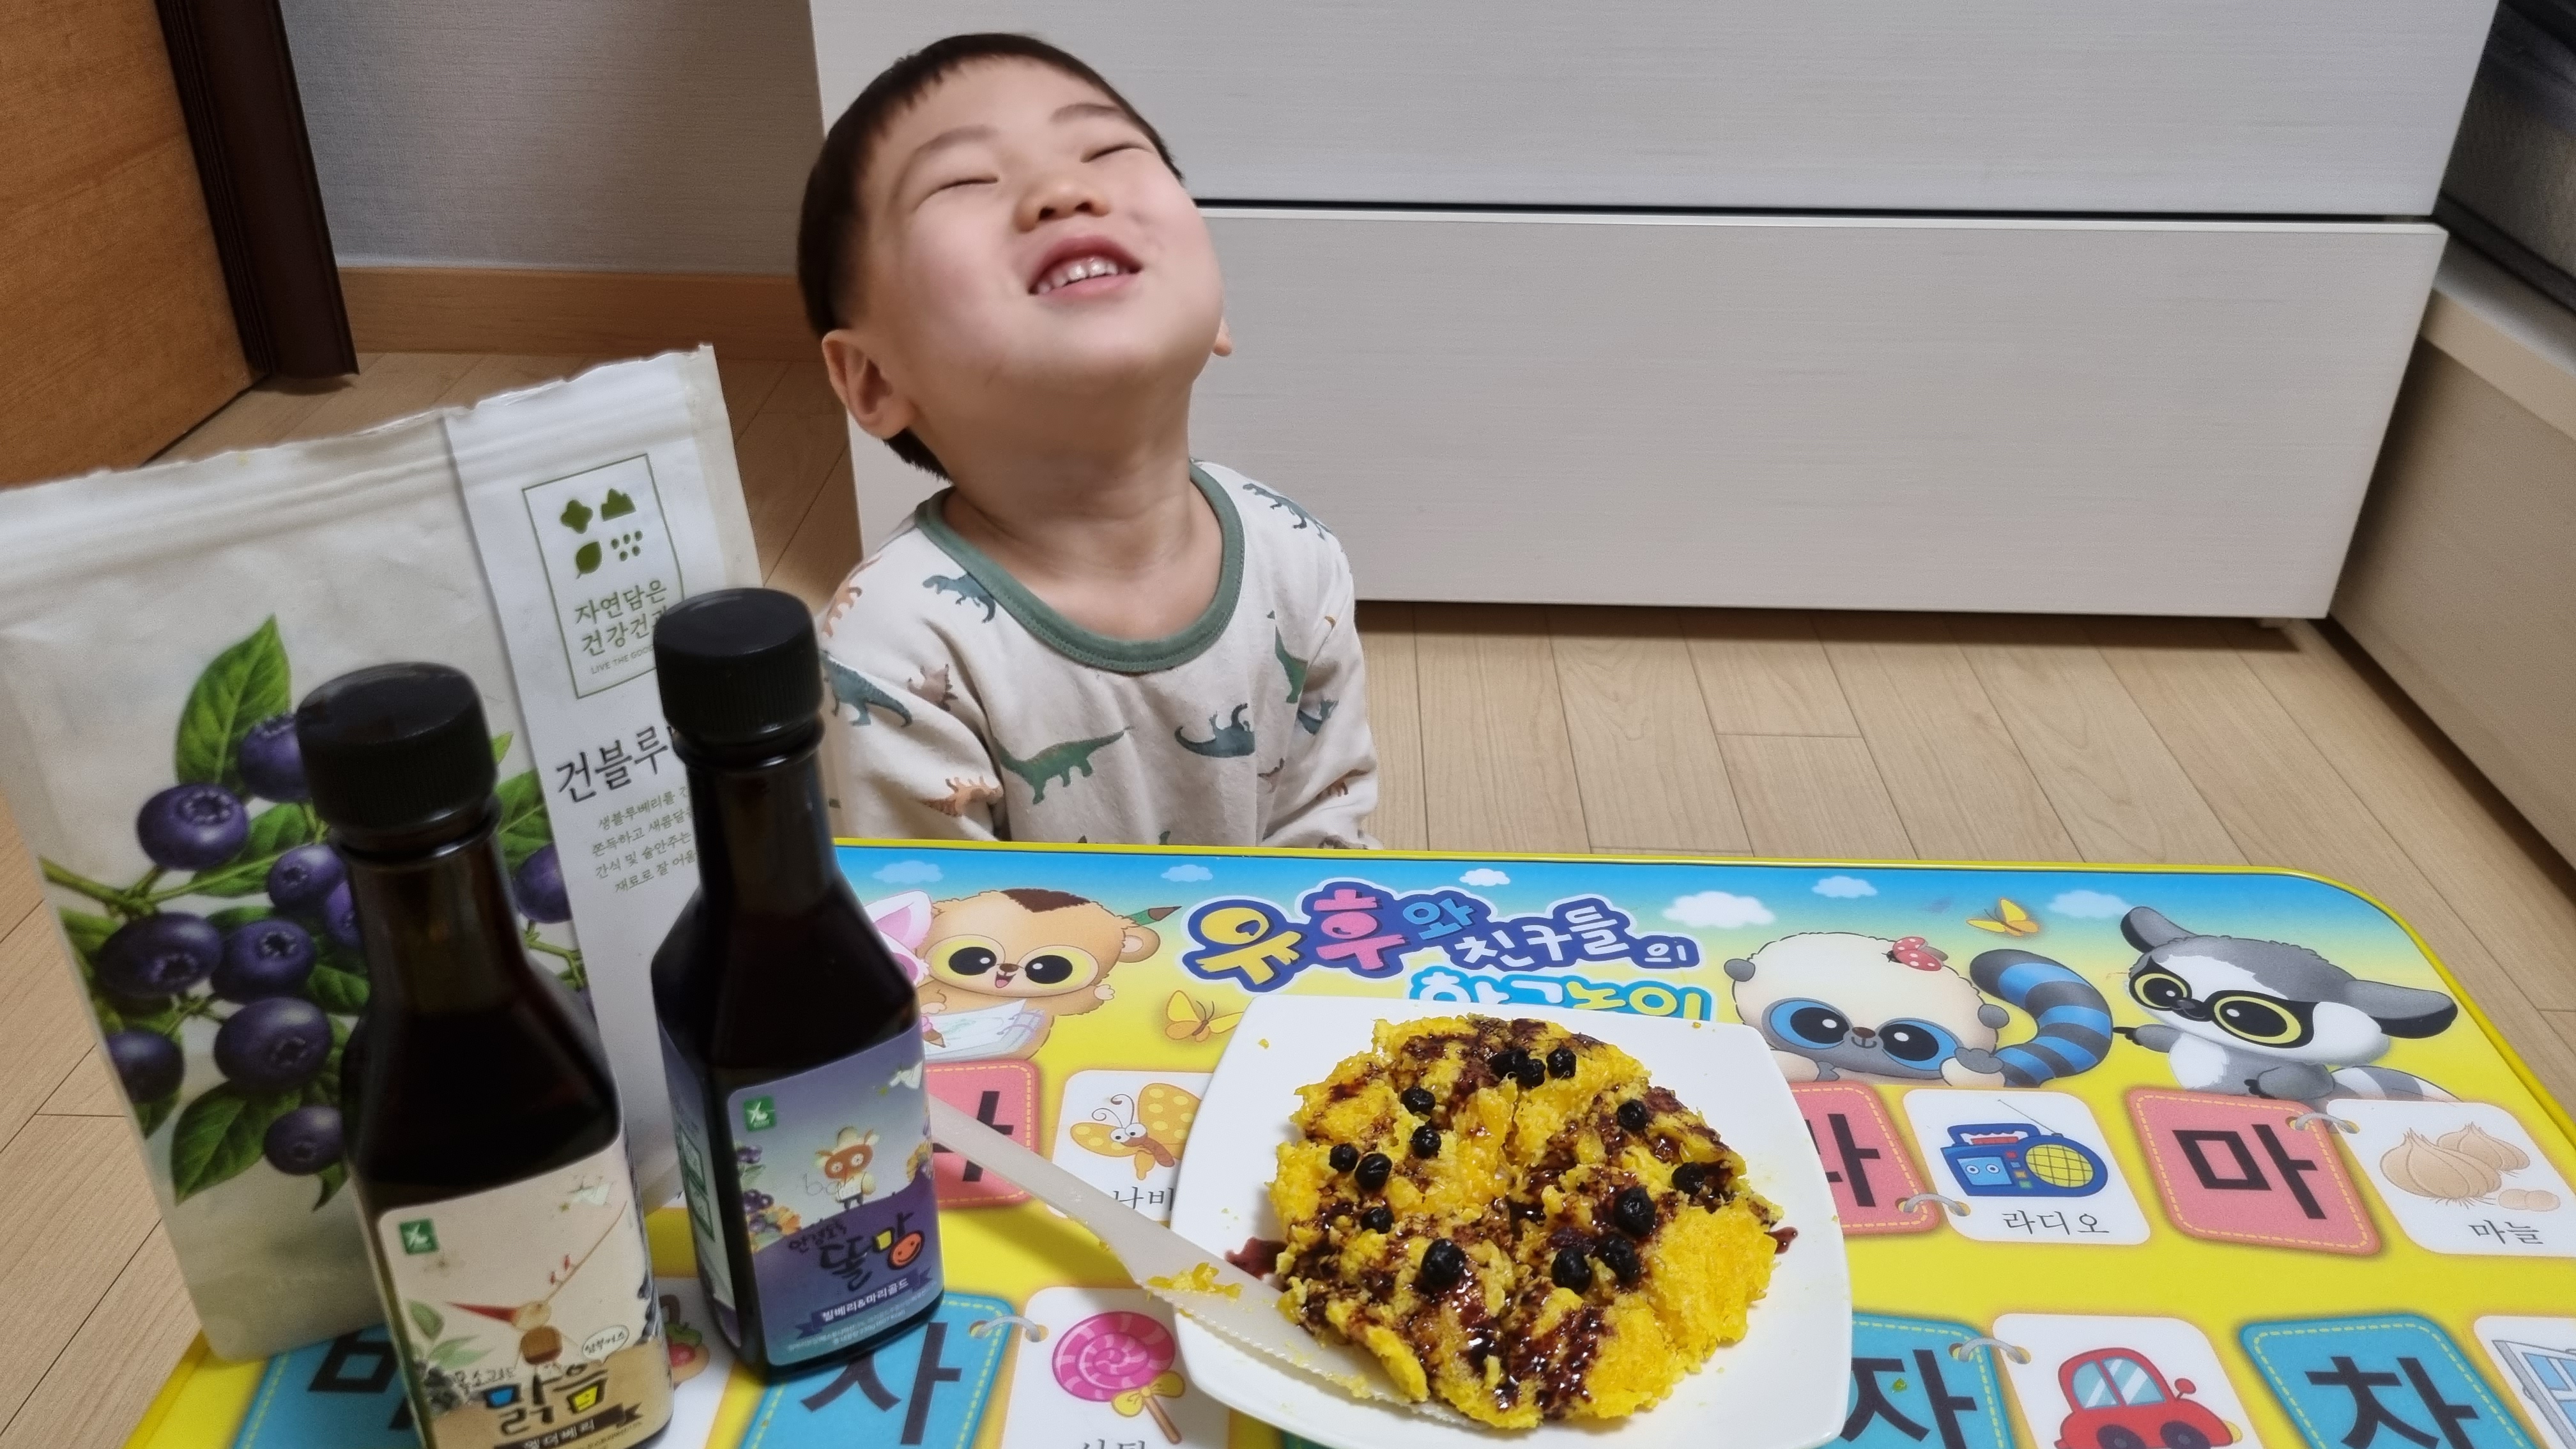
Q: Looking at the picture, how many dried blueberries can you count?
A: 14